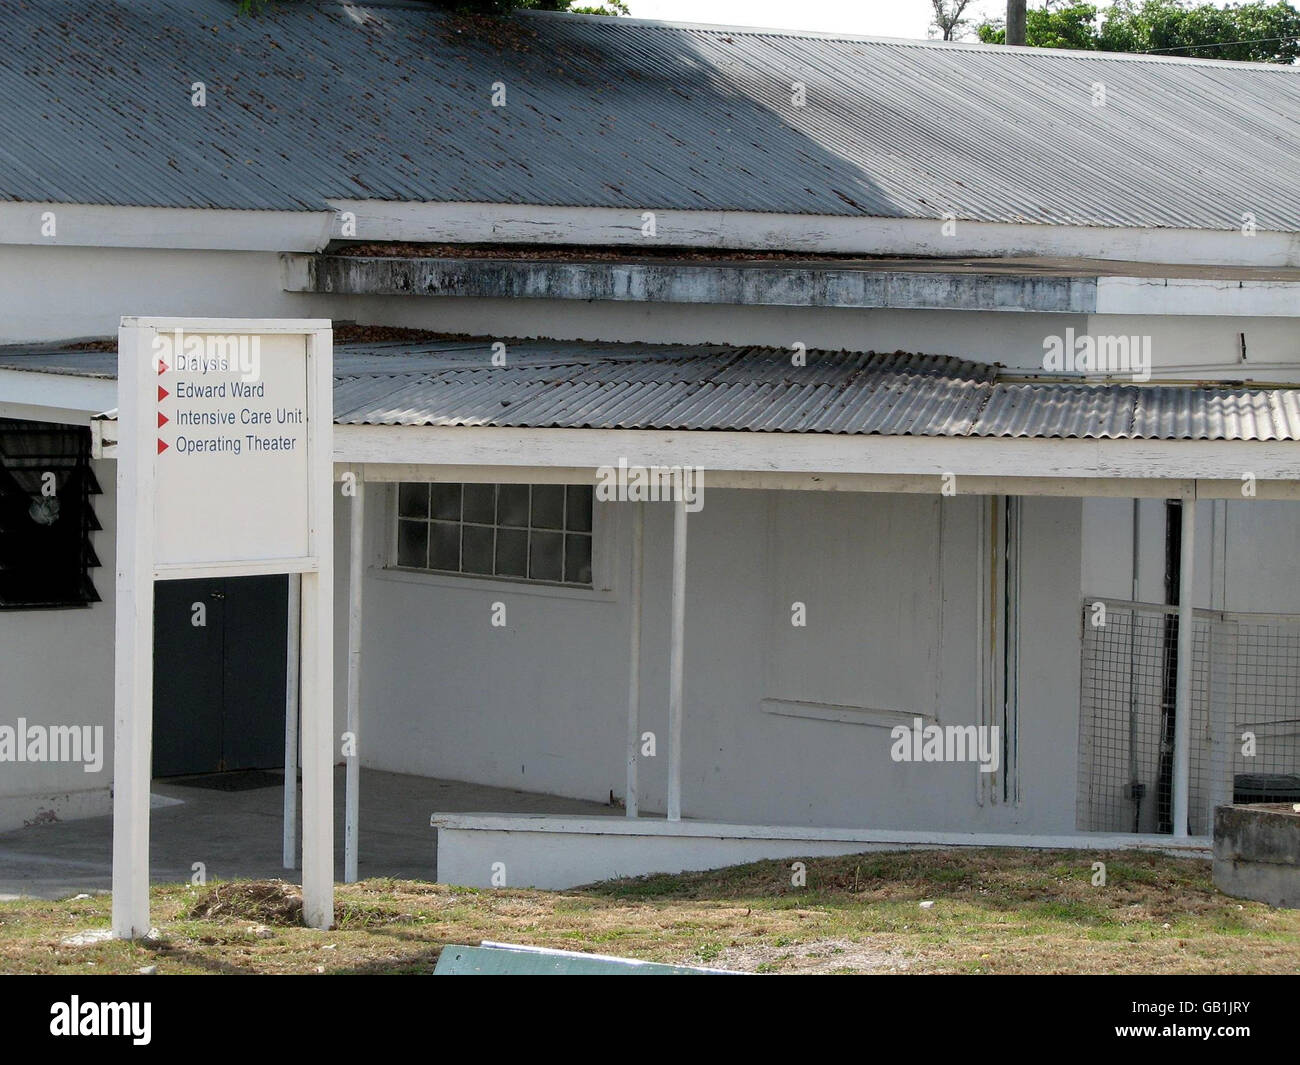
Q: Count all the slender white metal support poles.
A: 5